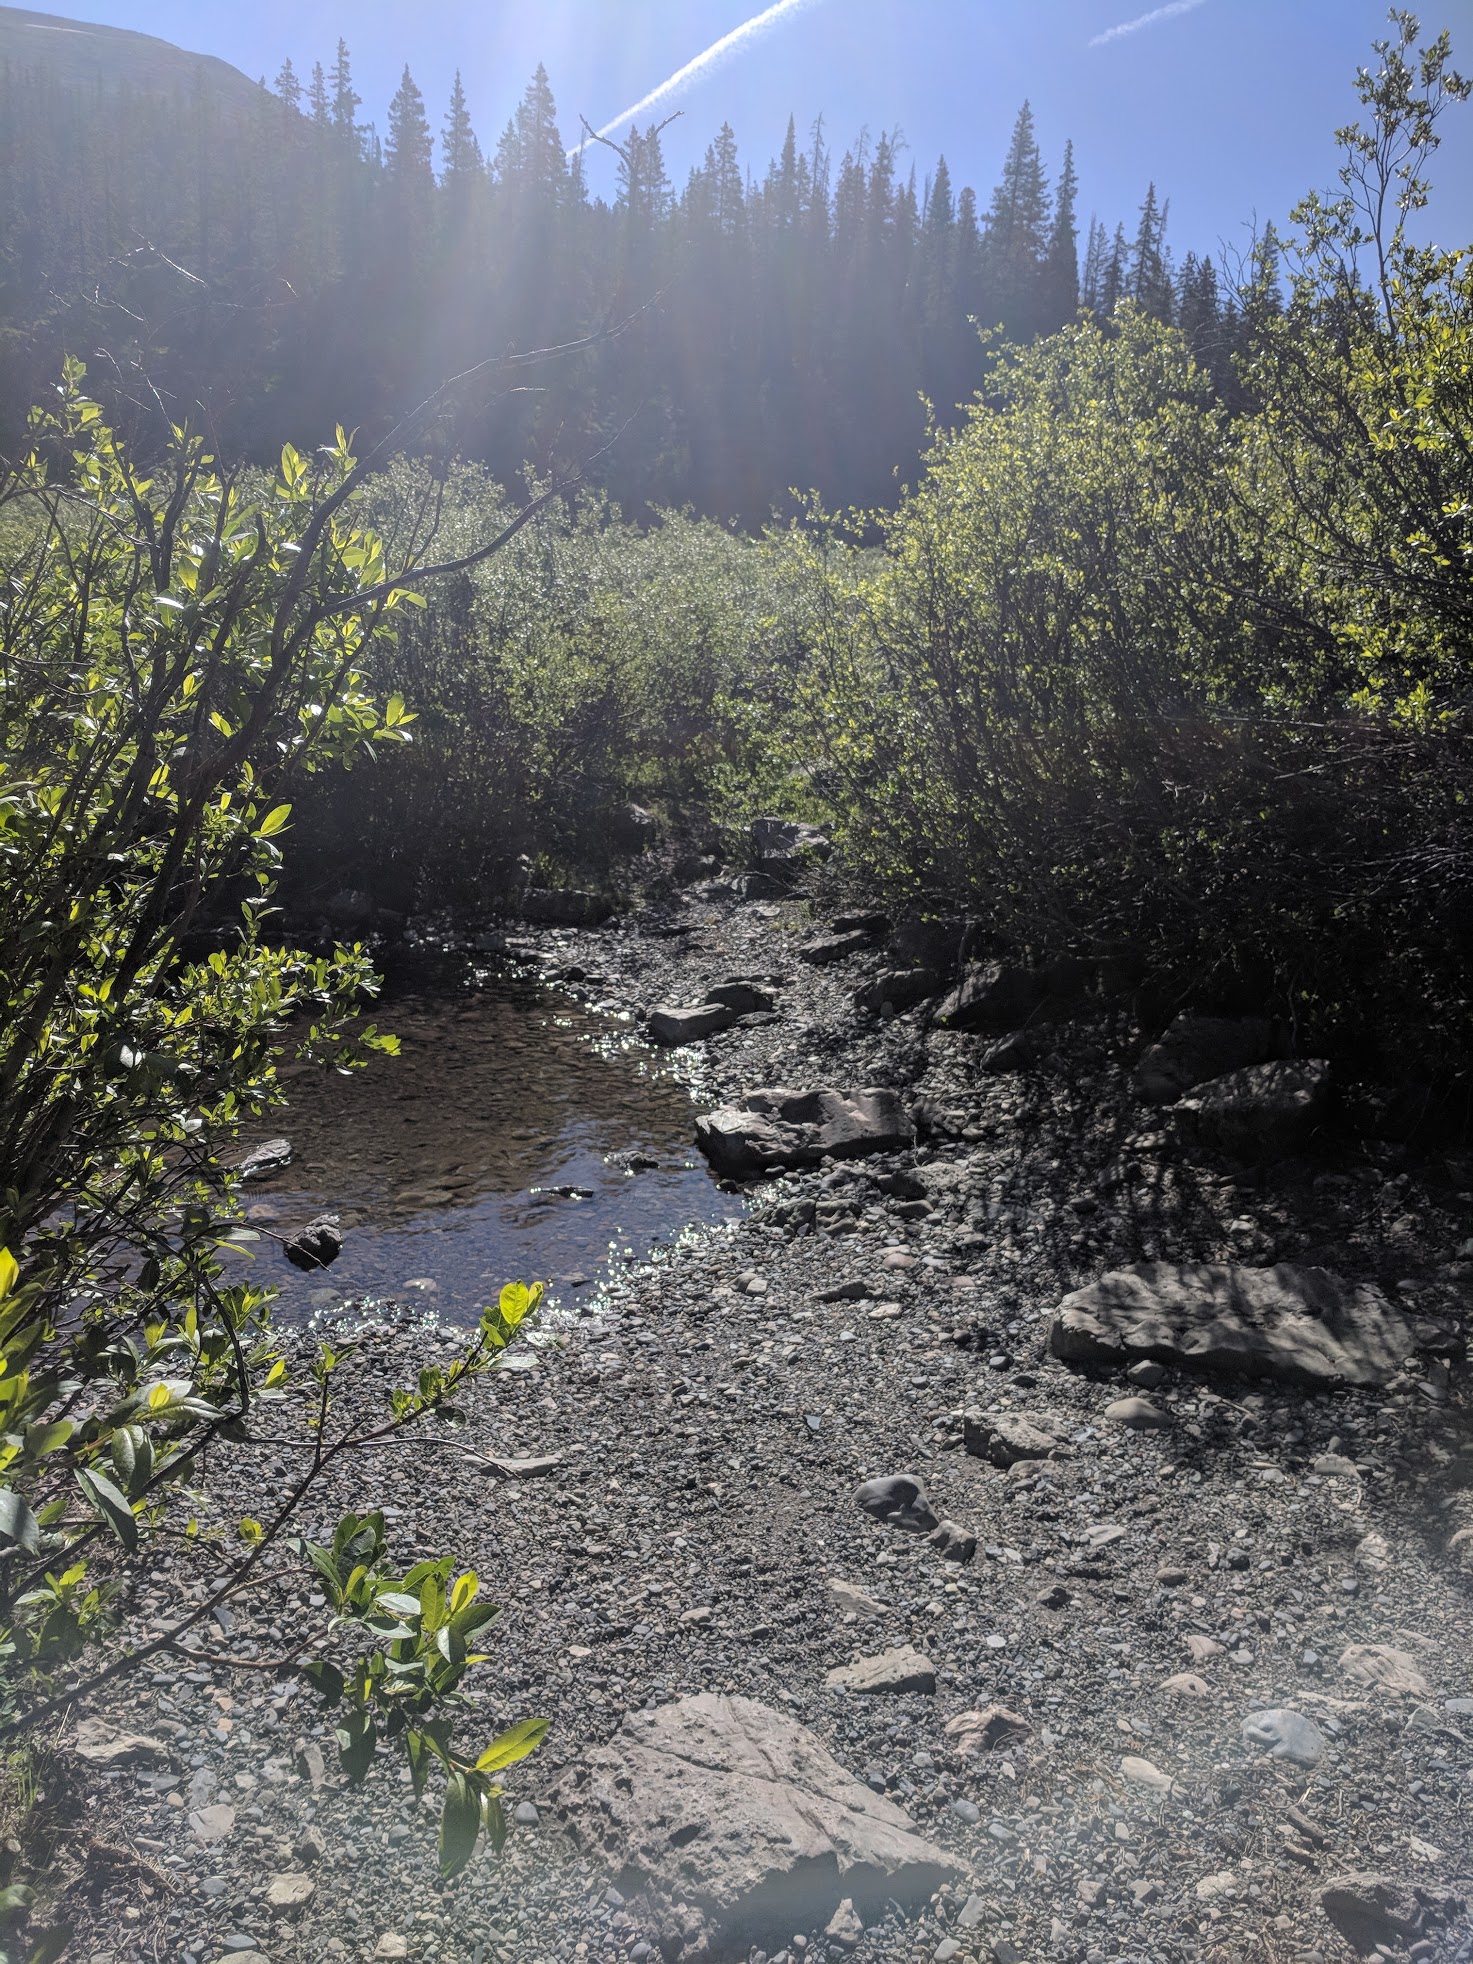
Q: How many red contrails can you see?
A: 0